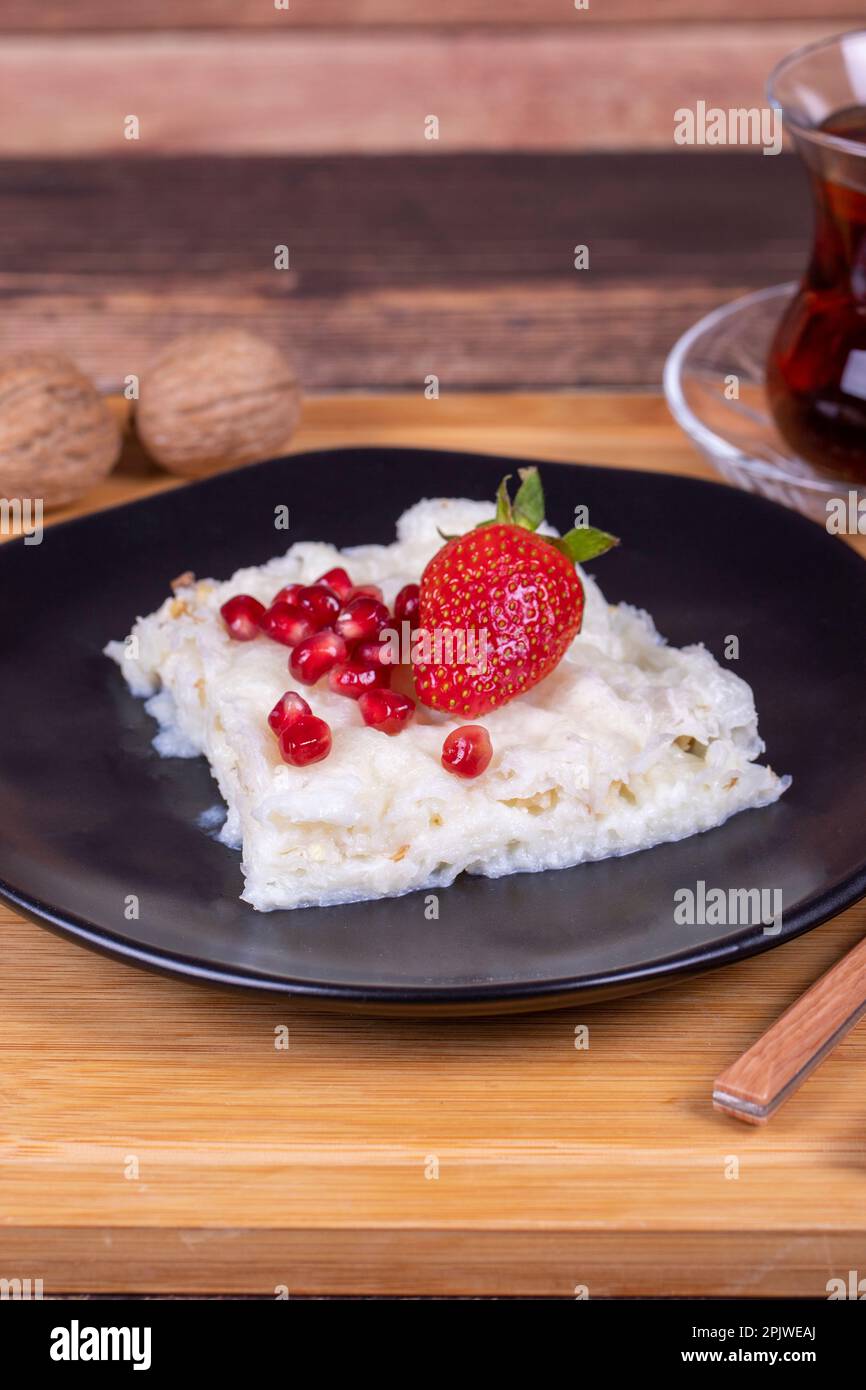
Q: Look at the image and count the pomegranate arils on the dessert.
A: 15